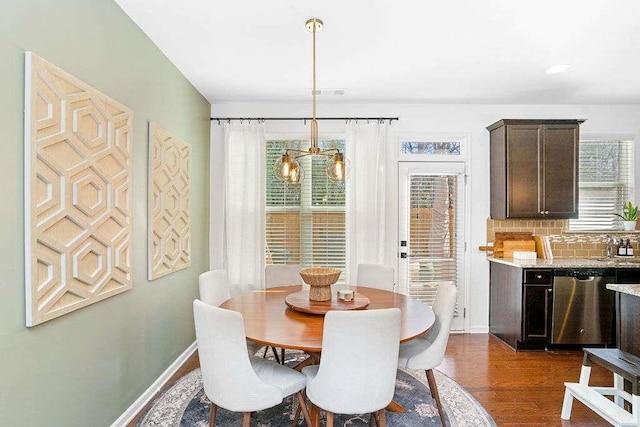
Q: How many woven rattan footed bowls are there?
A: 1